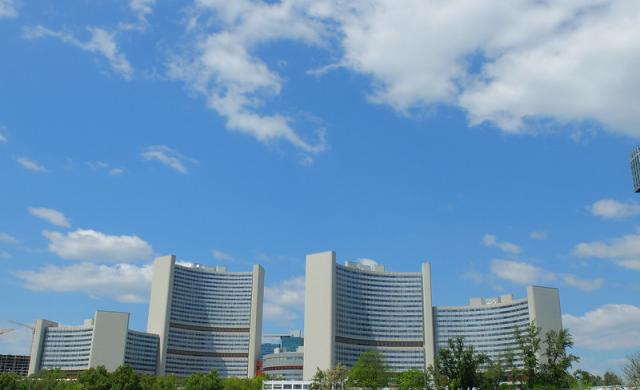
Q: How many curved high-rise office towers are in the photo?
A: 4